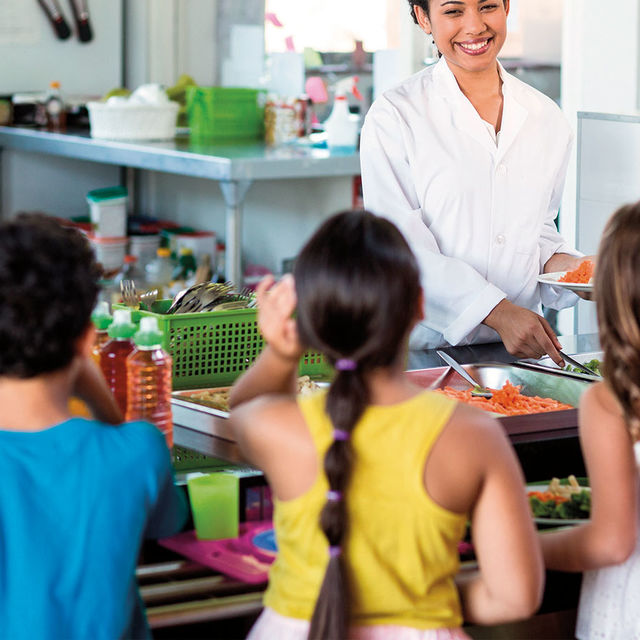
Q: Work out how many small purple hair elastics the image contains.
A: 4